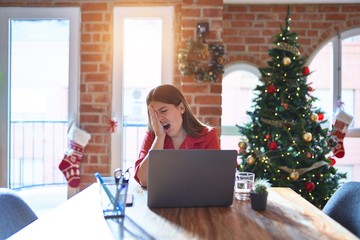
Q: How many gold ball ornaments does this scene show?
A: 6